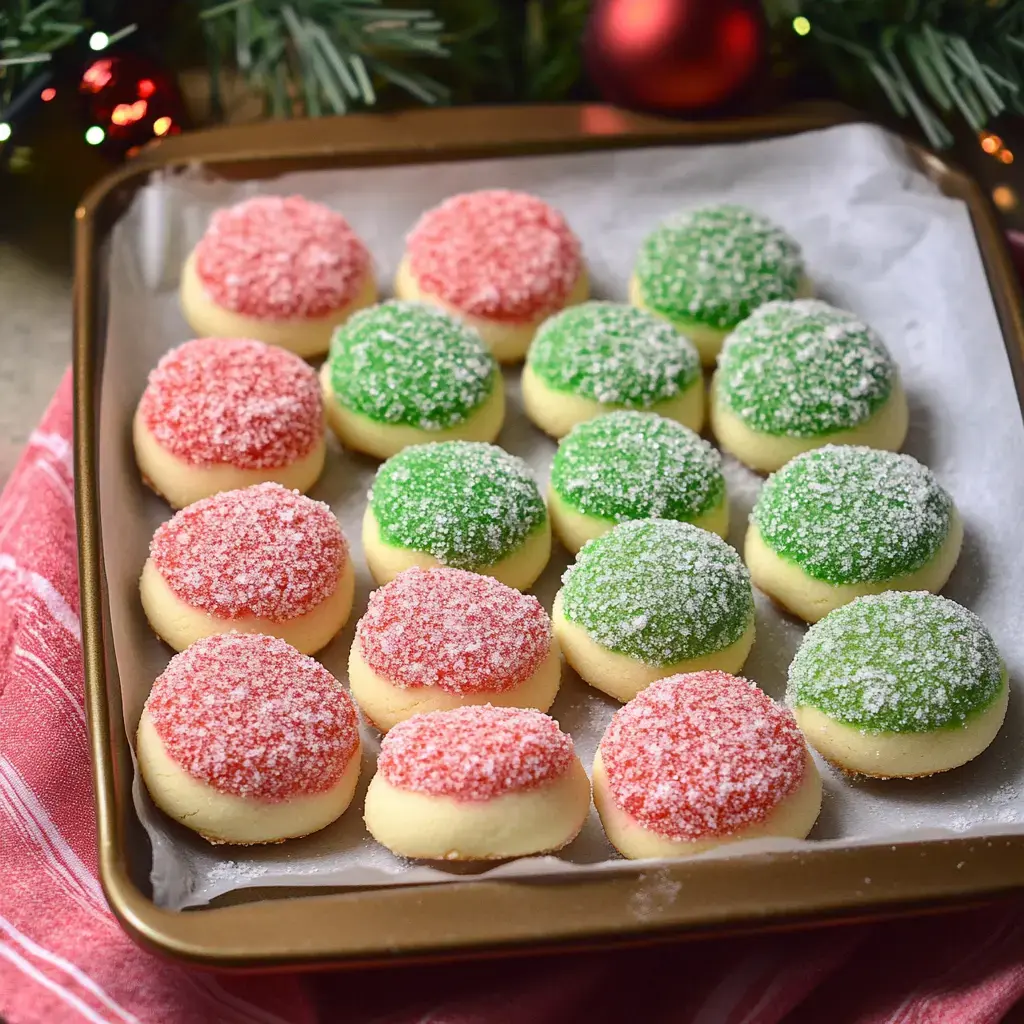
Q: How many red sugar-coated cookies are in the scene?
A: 8